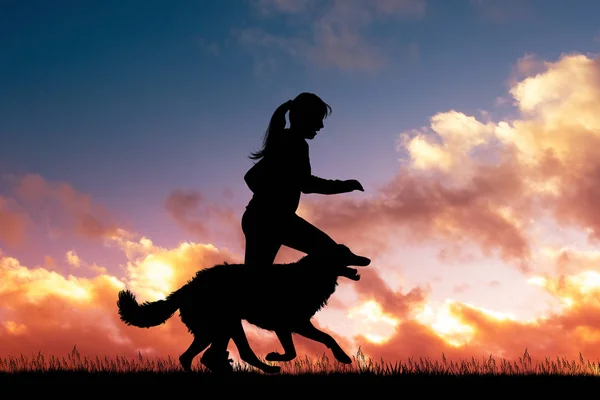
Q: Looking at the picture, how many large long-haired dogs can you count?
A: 1